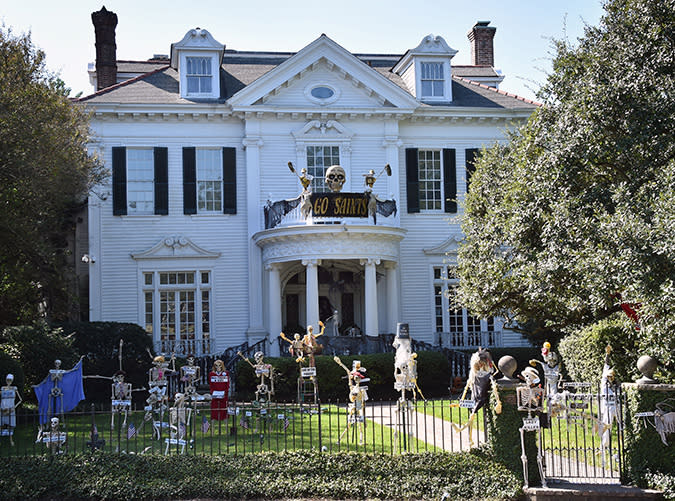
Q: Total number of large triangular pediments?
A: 1